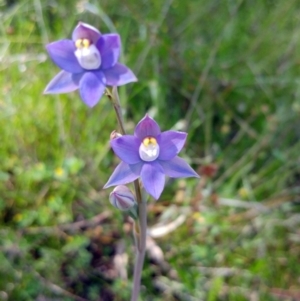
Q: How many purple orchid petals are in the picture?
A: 12